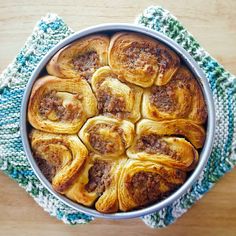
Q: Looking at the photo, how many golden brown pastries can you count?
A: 10